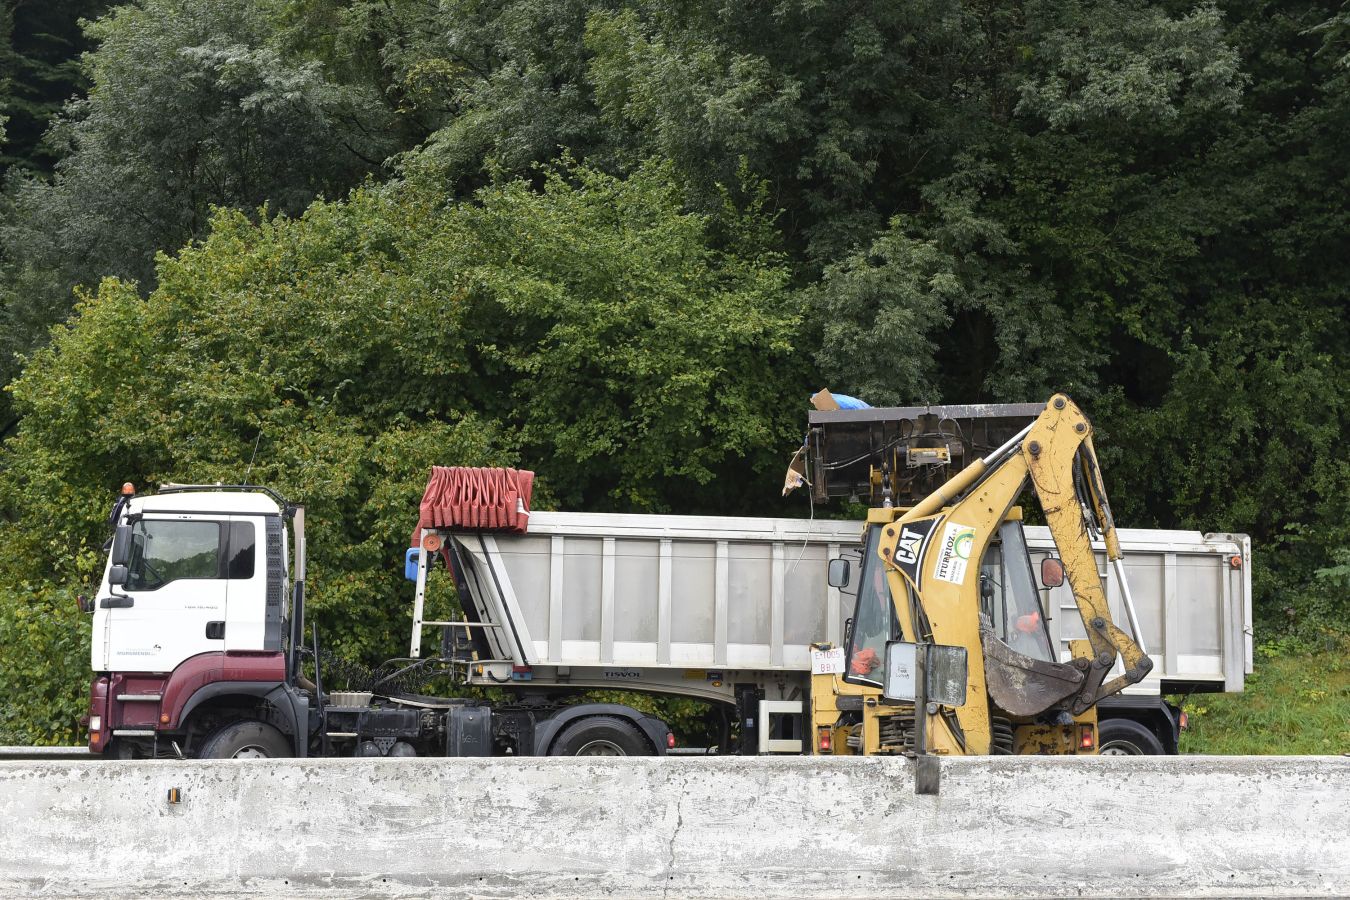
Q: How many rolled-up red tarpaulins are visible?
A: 1